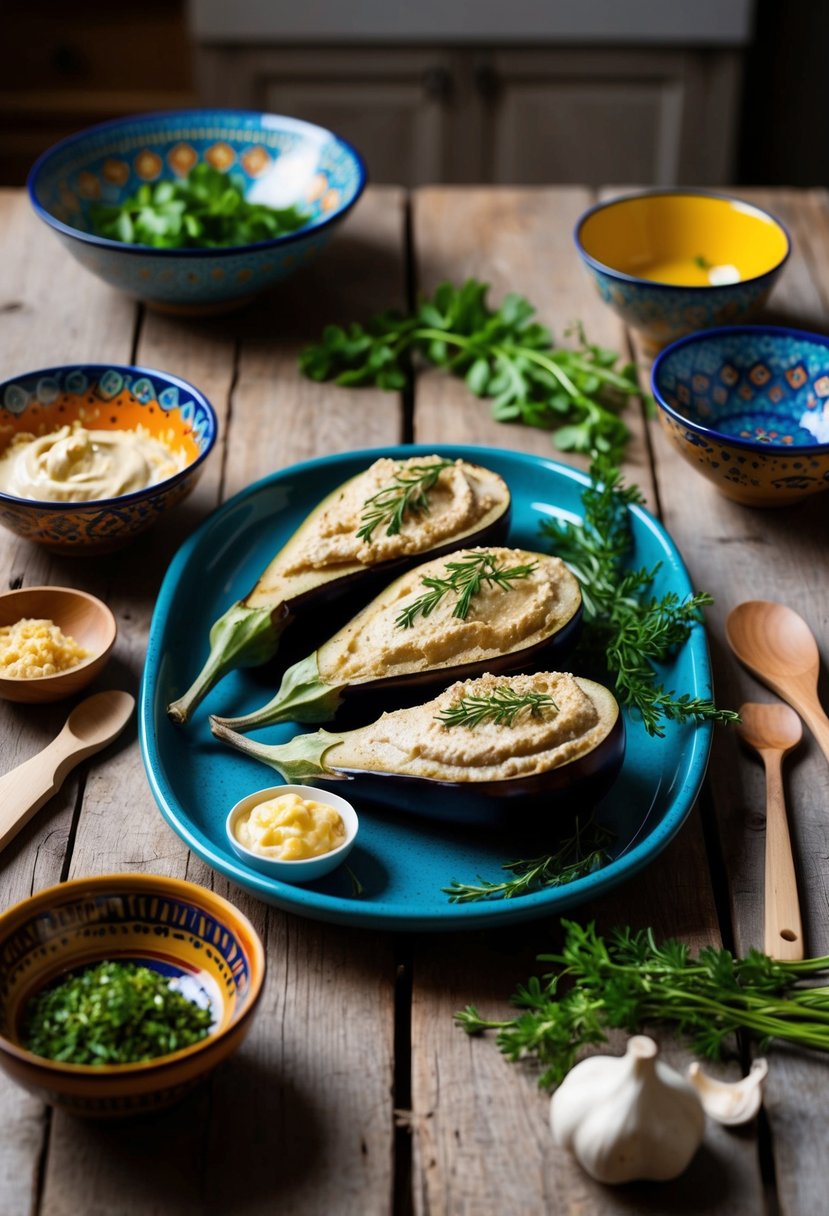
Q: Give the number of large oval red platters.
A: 0